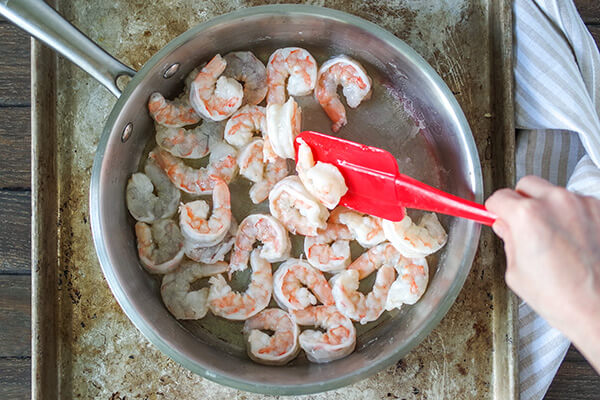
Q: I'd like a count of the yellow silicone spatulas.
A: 0